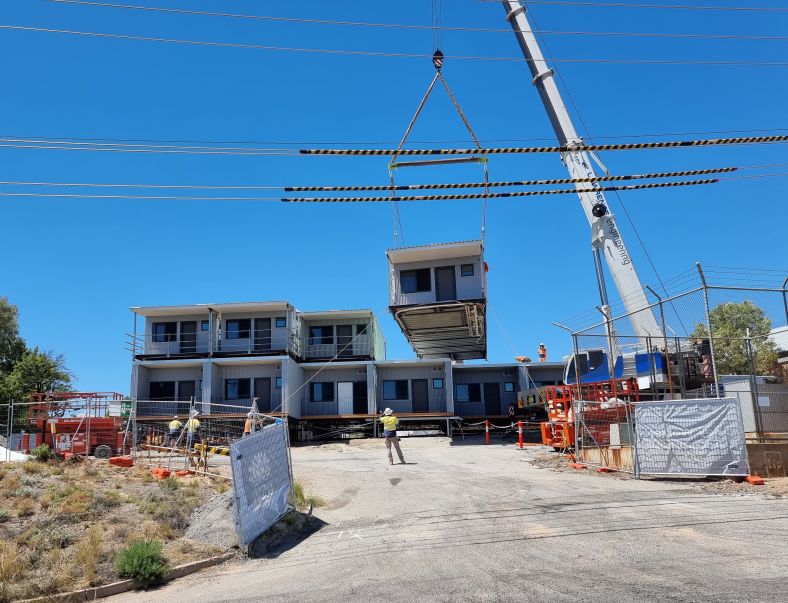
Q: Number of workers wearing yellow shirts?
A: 3